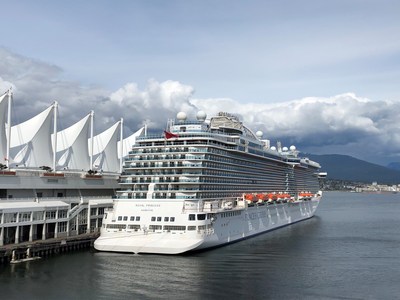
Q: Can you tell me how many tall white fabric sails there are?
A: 5